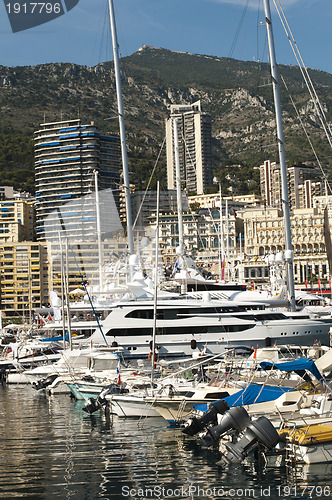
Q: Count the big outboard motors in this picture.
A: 3